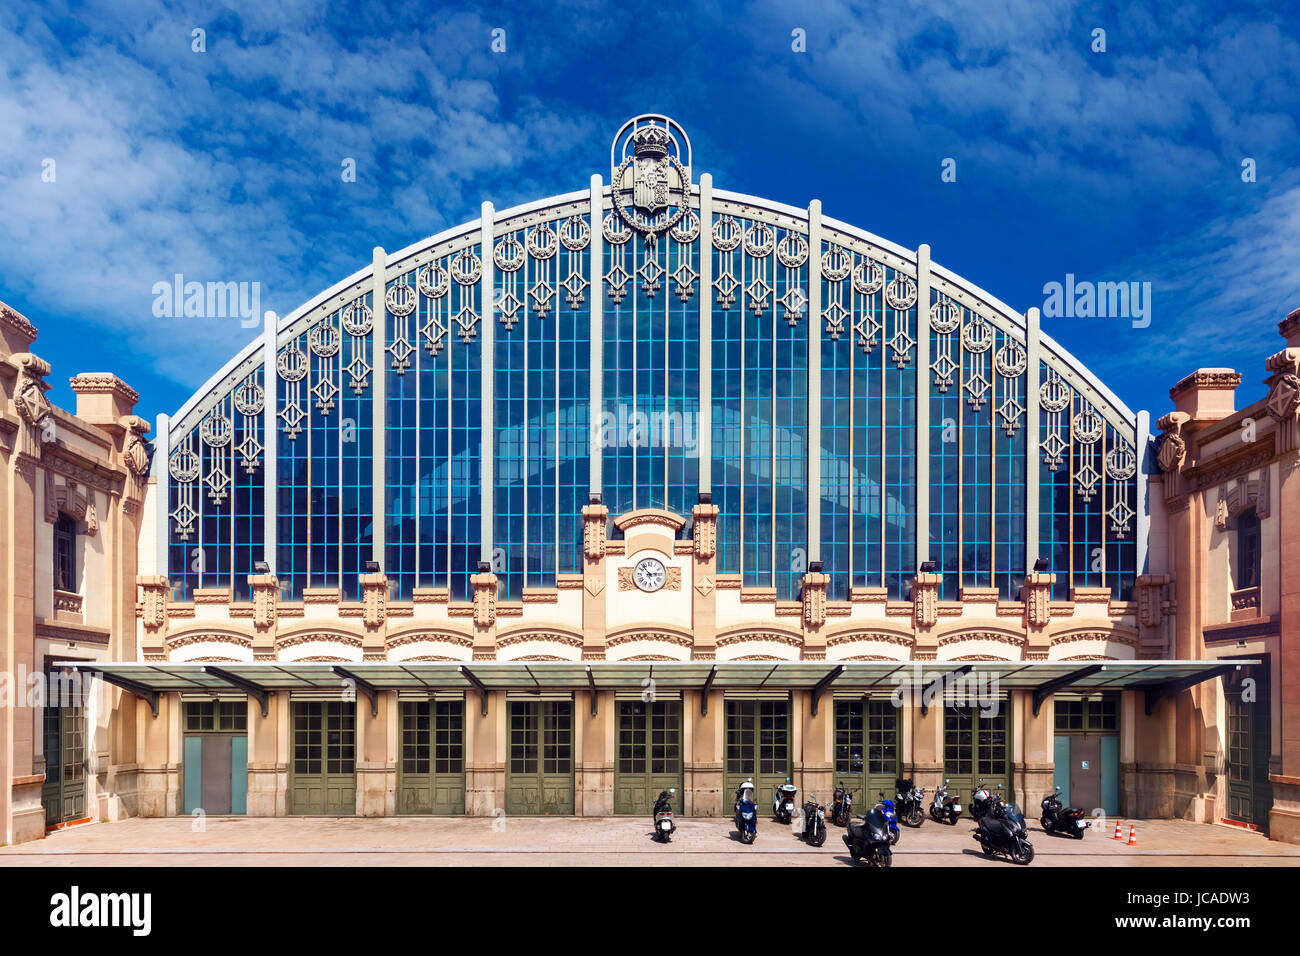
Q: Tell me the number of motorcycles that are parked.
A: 12